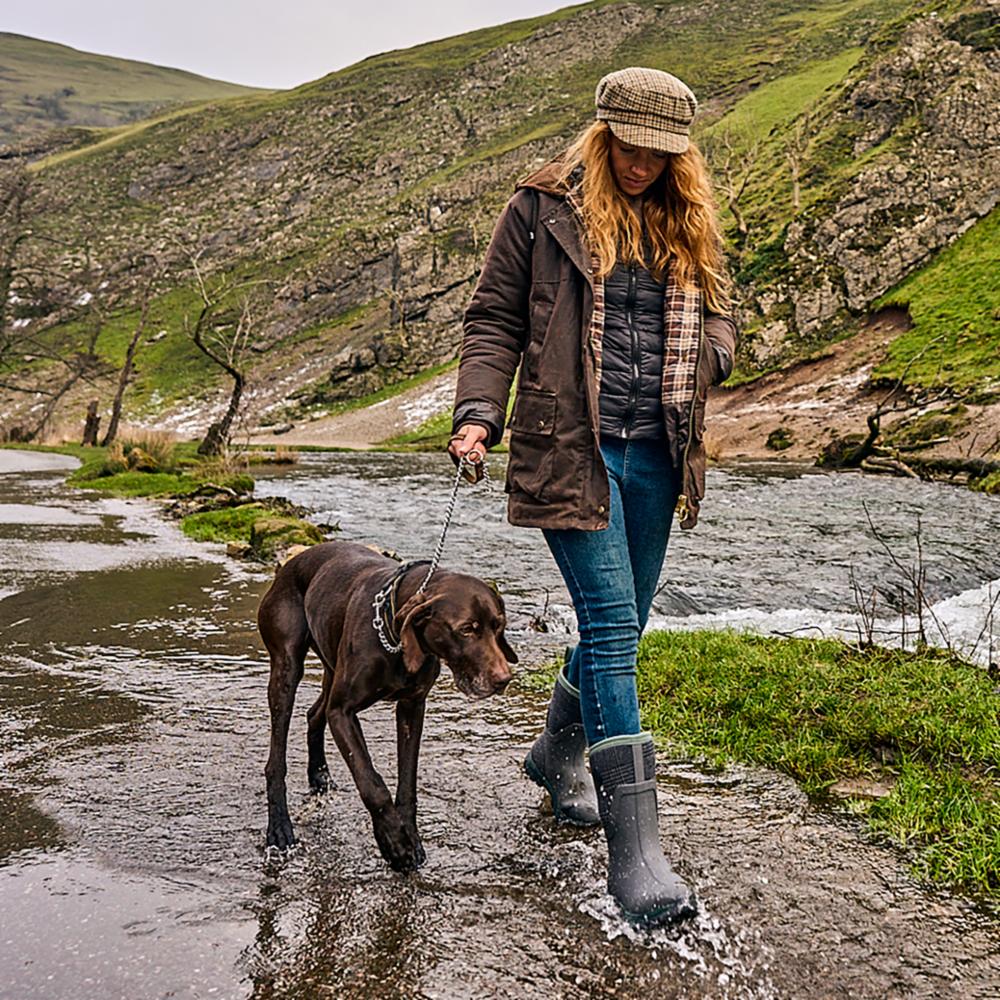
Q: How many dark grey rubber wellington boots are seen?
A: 2